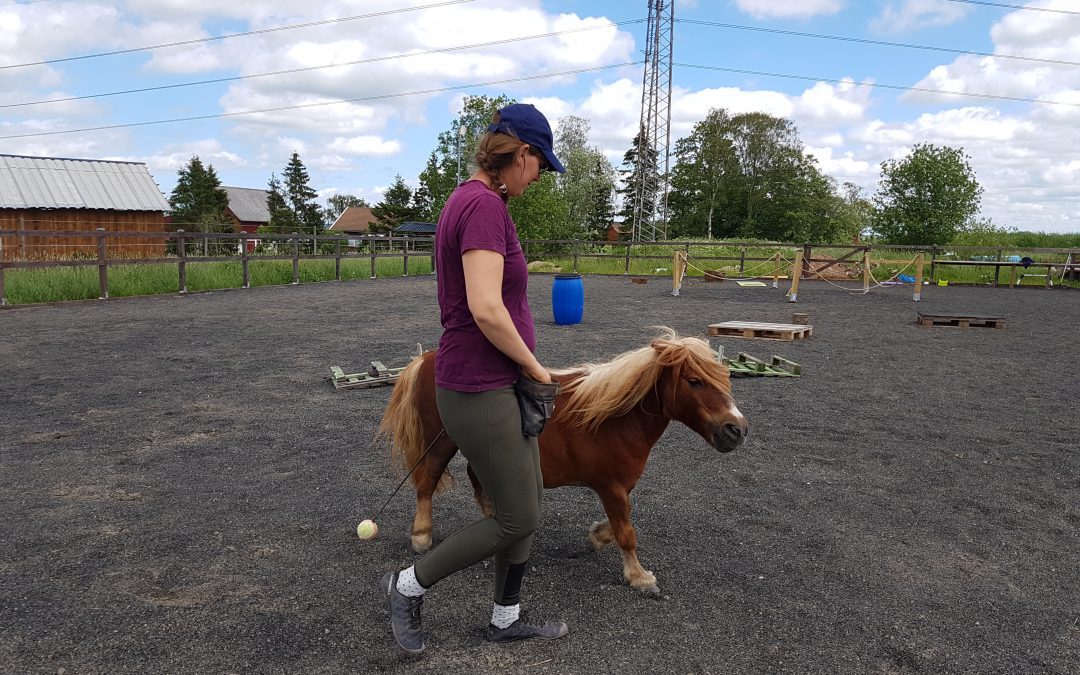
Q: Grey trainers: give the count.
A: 2